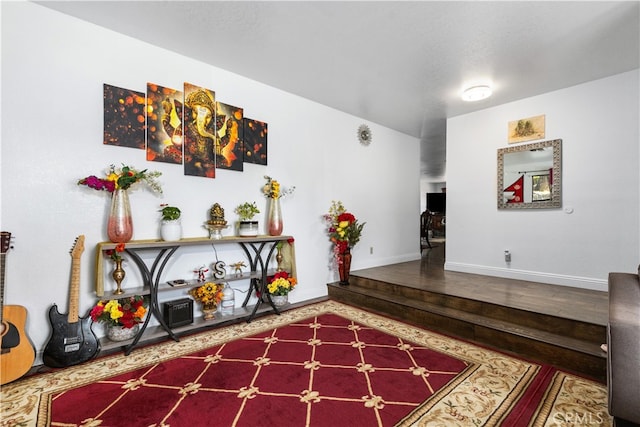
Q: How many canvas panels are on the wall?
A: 5